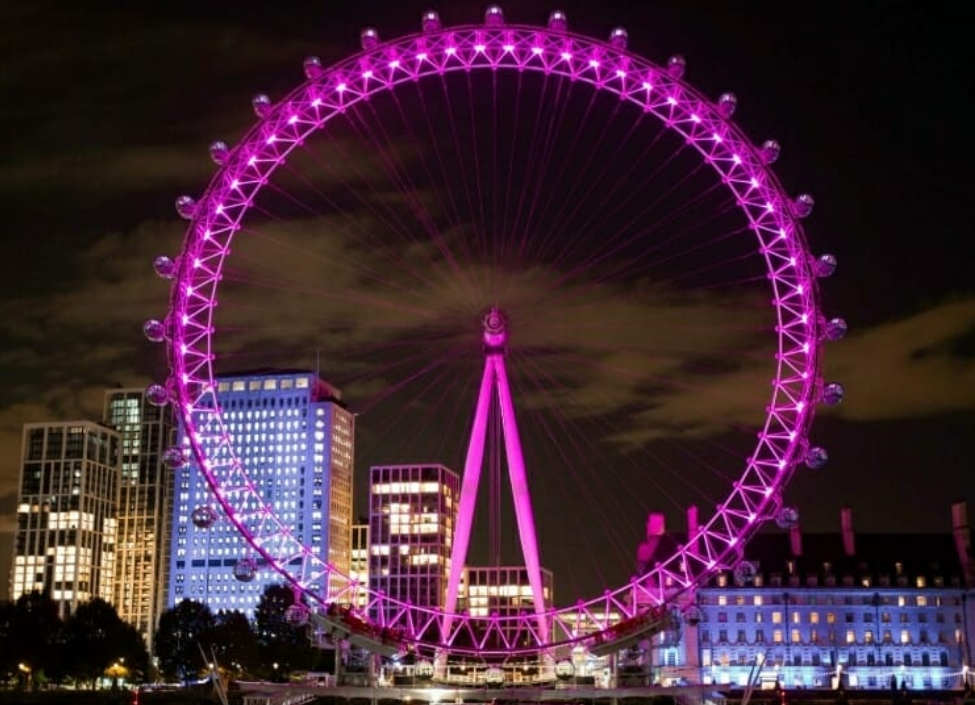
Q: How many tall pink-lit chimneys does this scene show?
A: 5